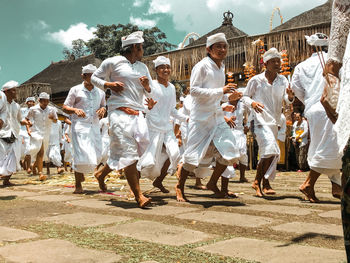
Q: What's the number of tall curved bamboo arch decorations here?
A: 2